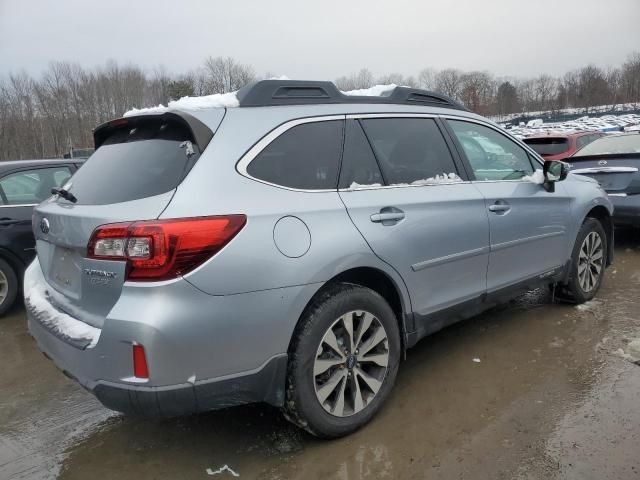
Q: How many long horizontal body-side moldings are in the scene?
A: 2